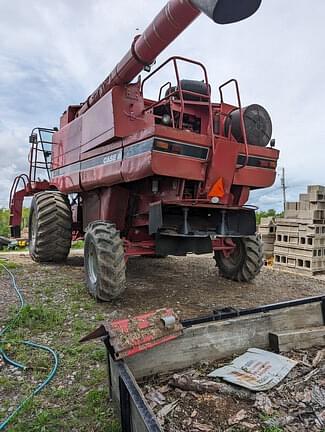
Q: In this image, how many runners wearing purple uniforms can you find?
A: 0